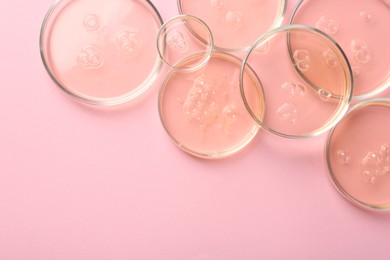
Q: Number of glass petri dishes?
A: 7